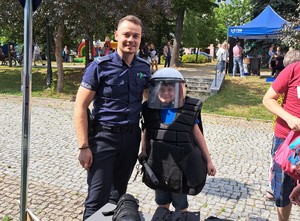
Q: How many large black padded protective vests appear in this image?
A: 1